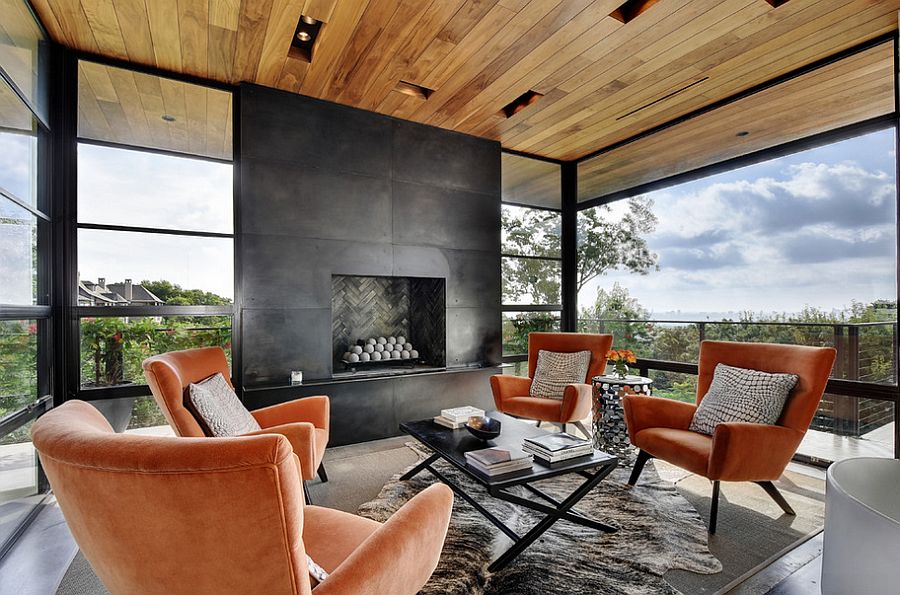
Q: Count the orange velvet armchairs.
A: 4